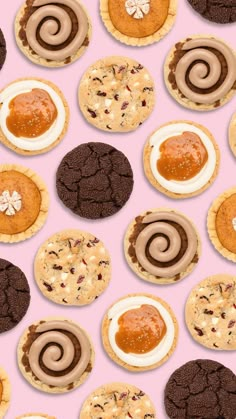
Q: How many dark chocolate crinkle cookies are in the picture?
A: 5